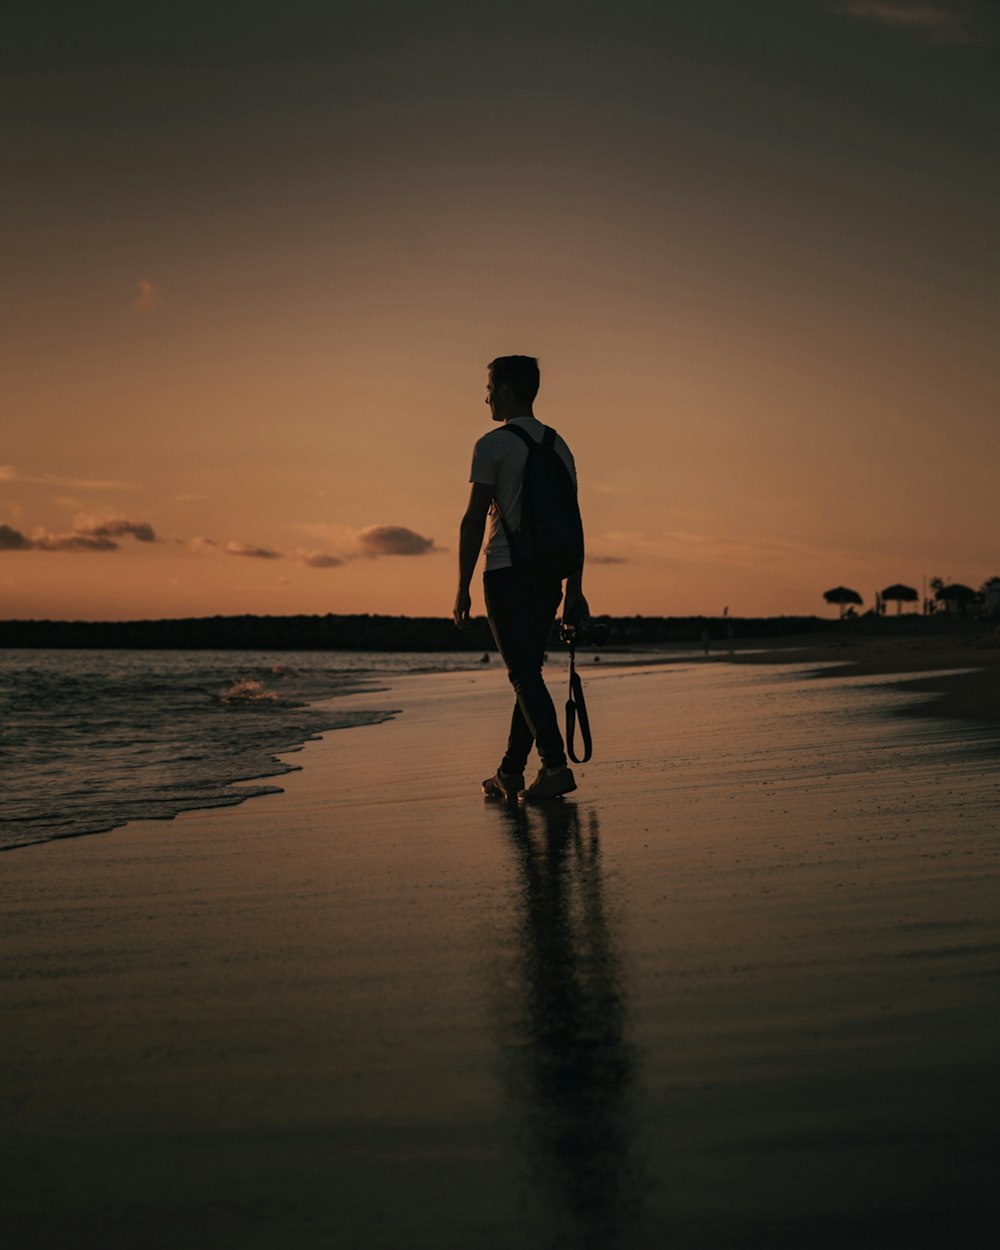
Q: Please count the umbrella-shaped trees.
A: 3